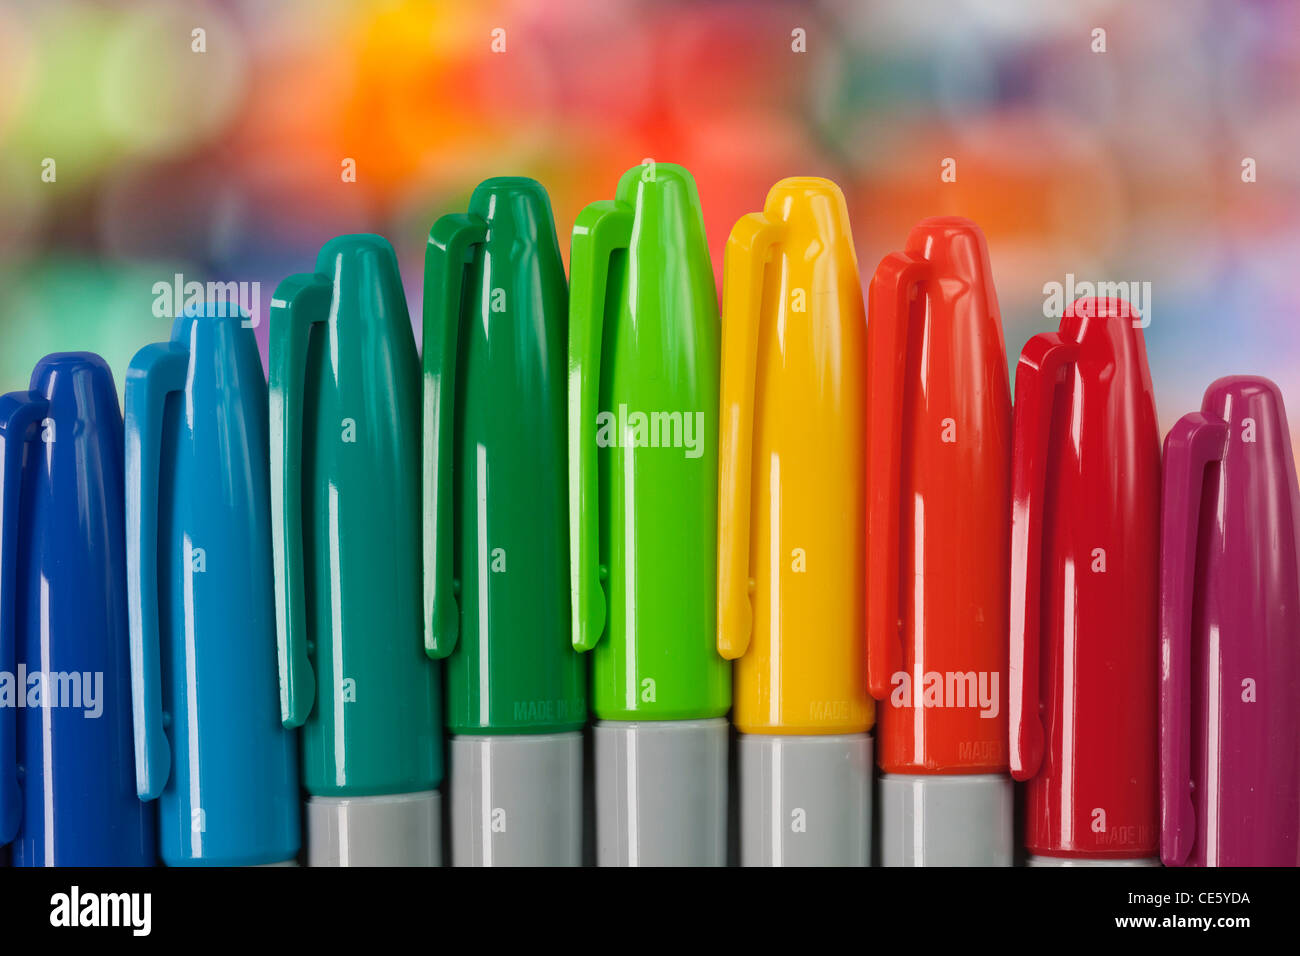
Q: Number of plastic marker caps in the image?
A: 9